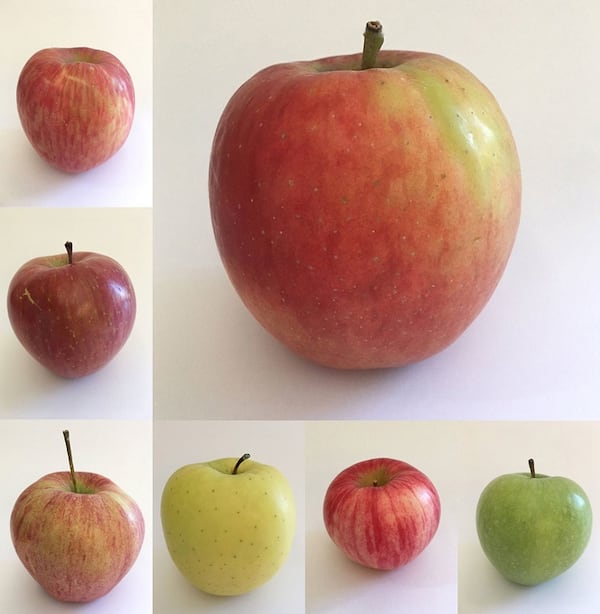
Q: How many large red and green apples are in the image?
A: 1